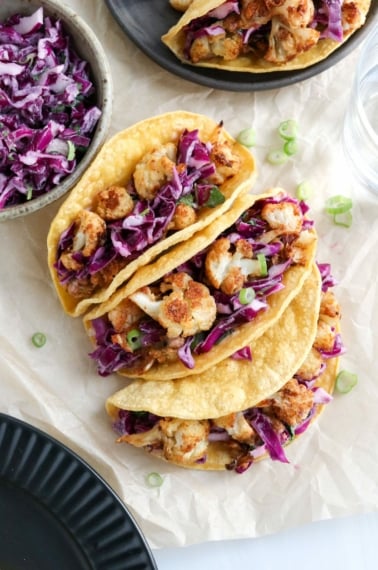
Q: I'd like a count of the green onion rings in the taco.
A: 3